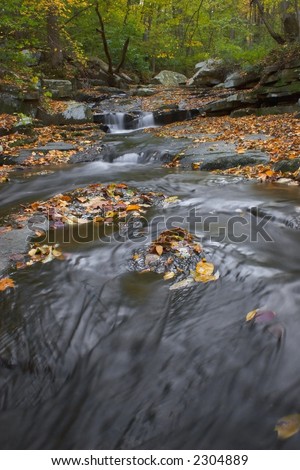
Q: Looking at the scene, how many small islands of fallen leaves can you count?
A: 2